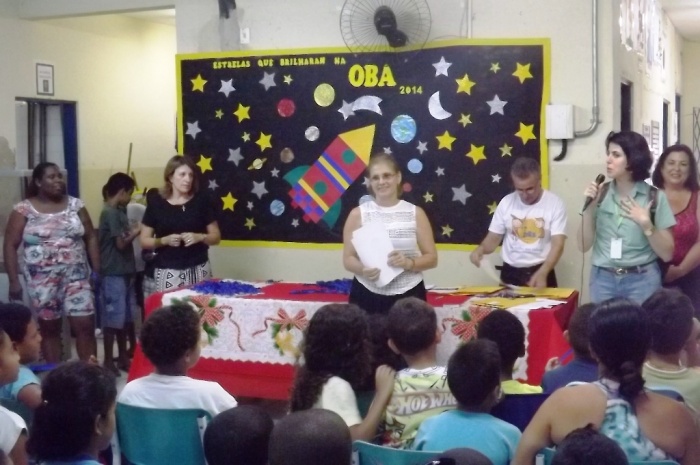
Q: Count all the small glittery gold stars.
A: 10